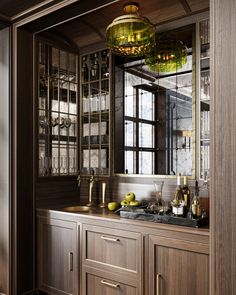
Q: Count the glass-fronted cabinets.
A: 3